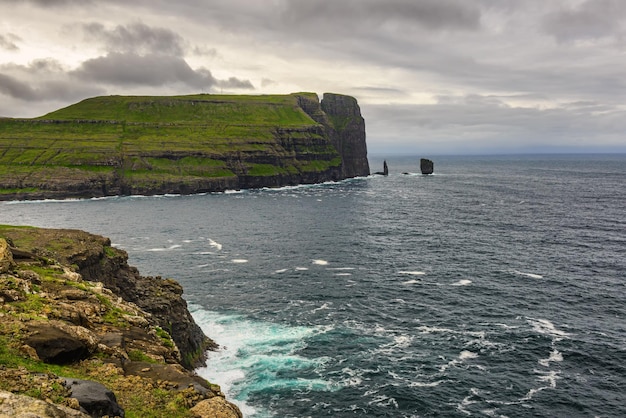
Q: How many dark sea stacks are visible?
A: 2